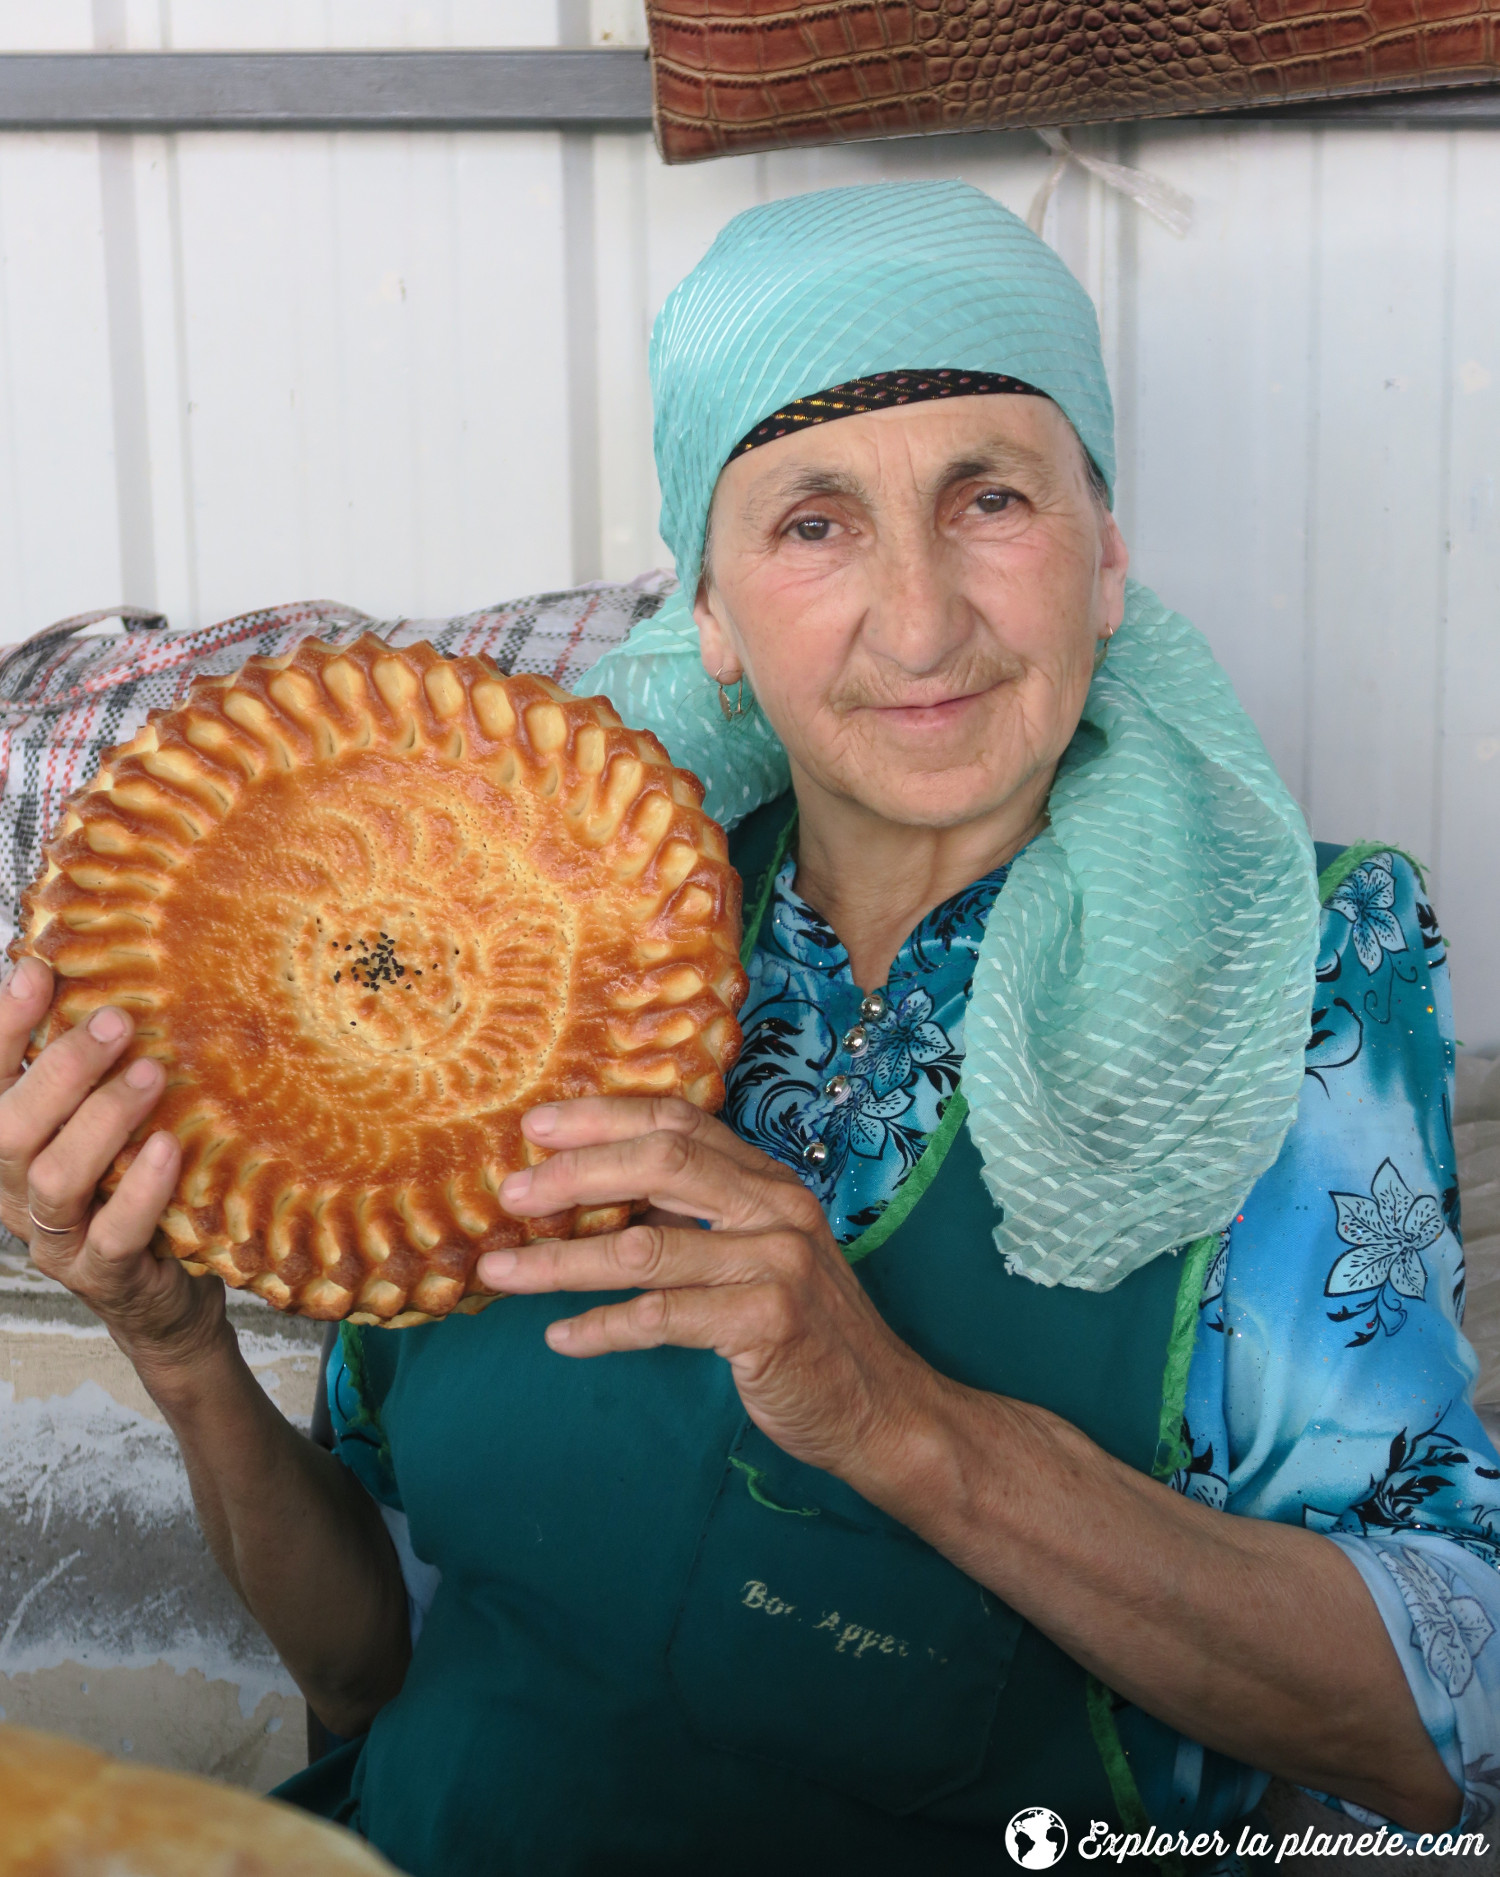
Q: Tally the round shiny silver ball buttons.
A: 4